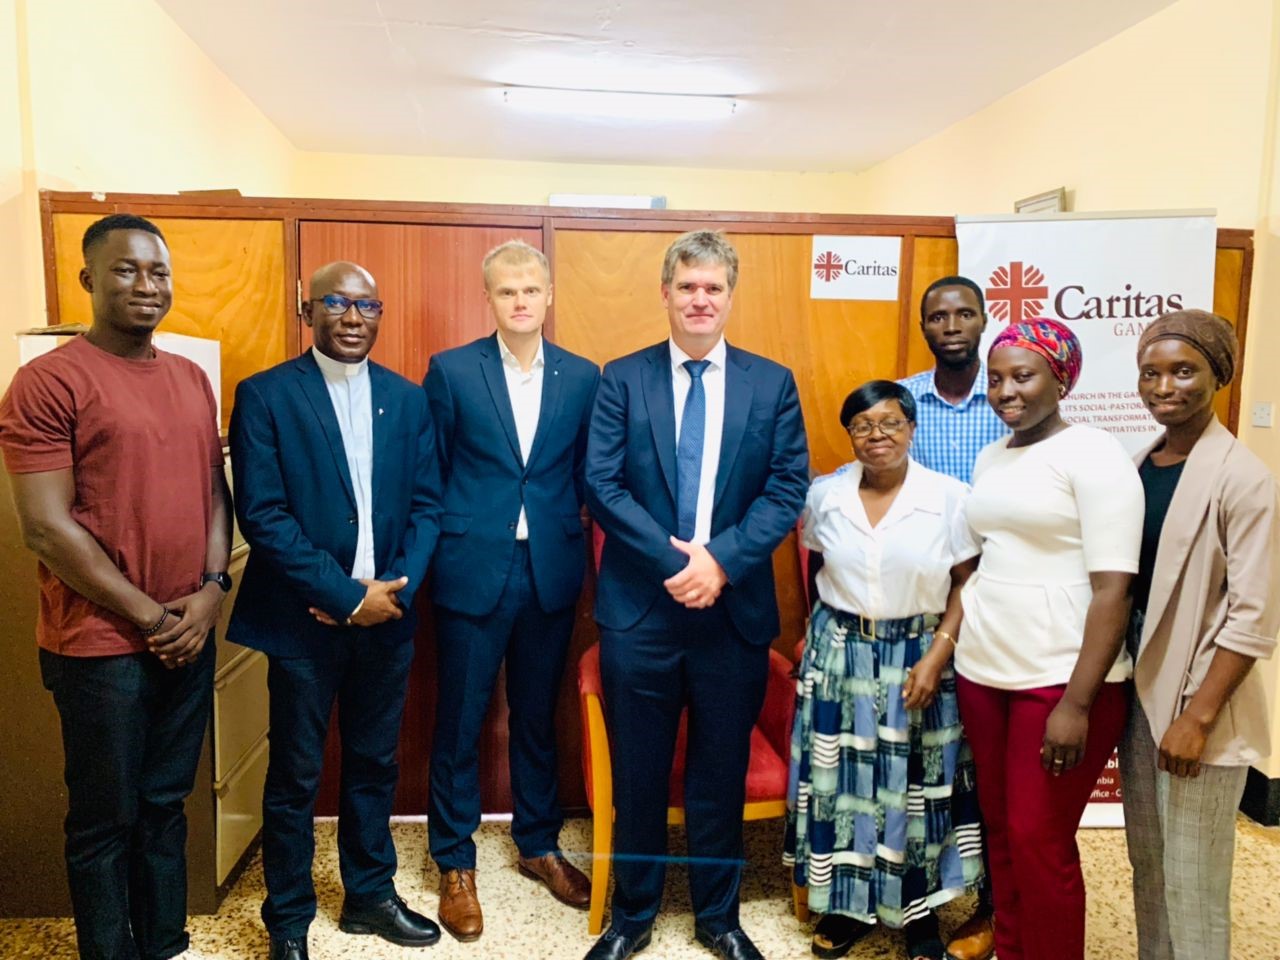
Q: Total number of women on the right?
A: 3